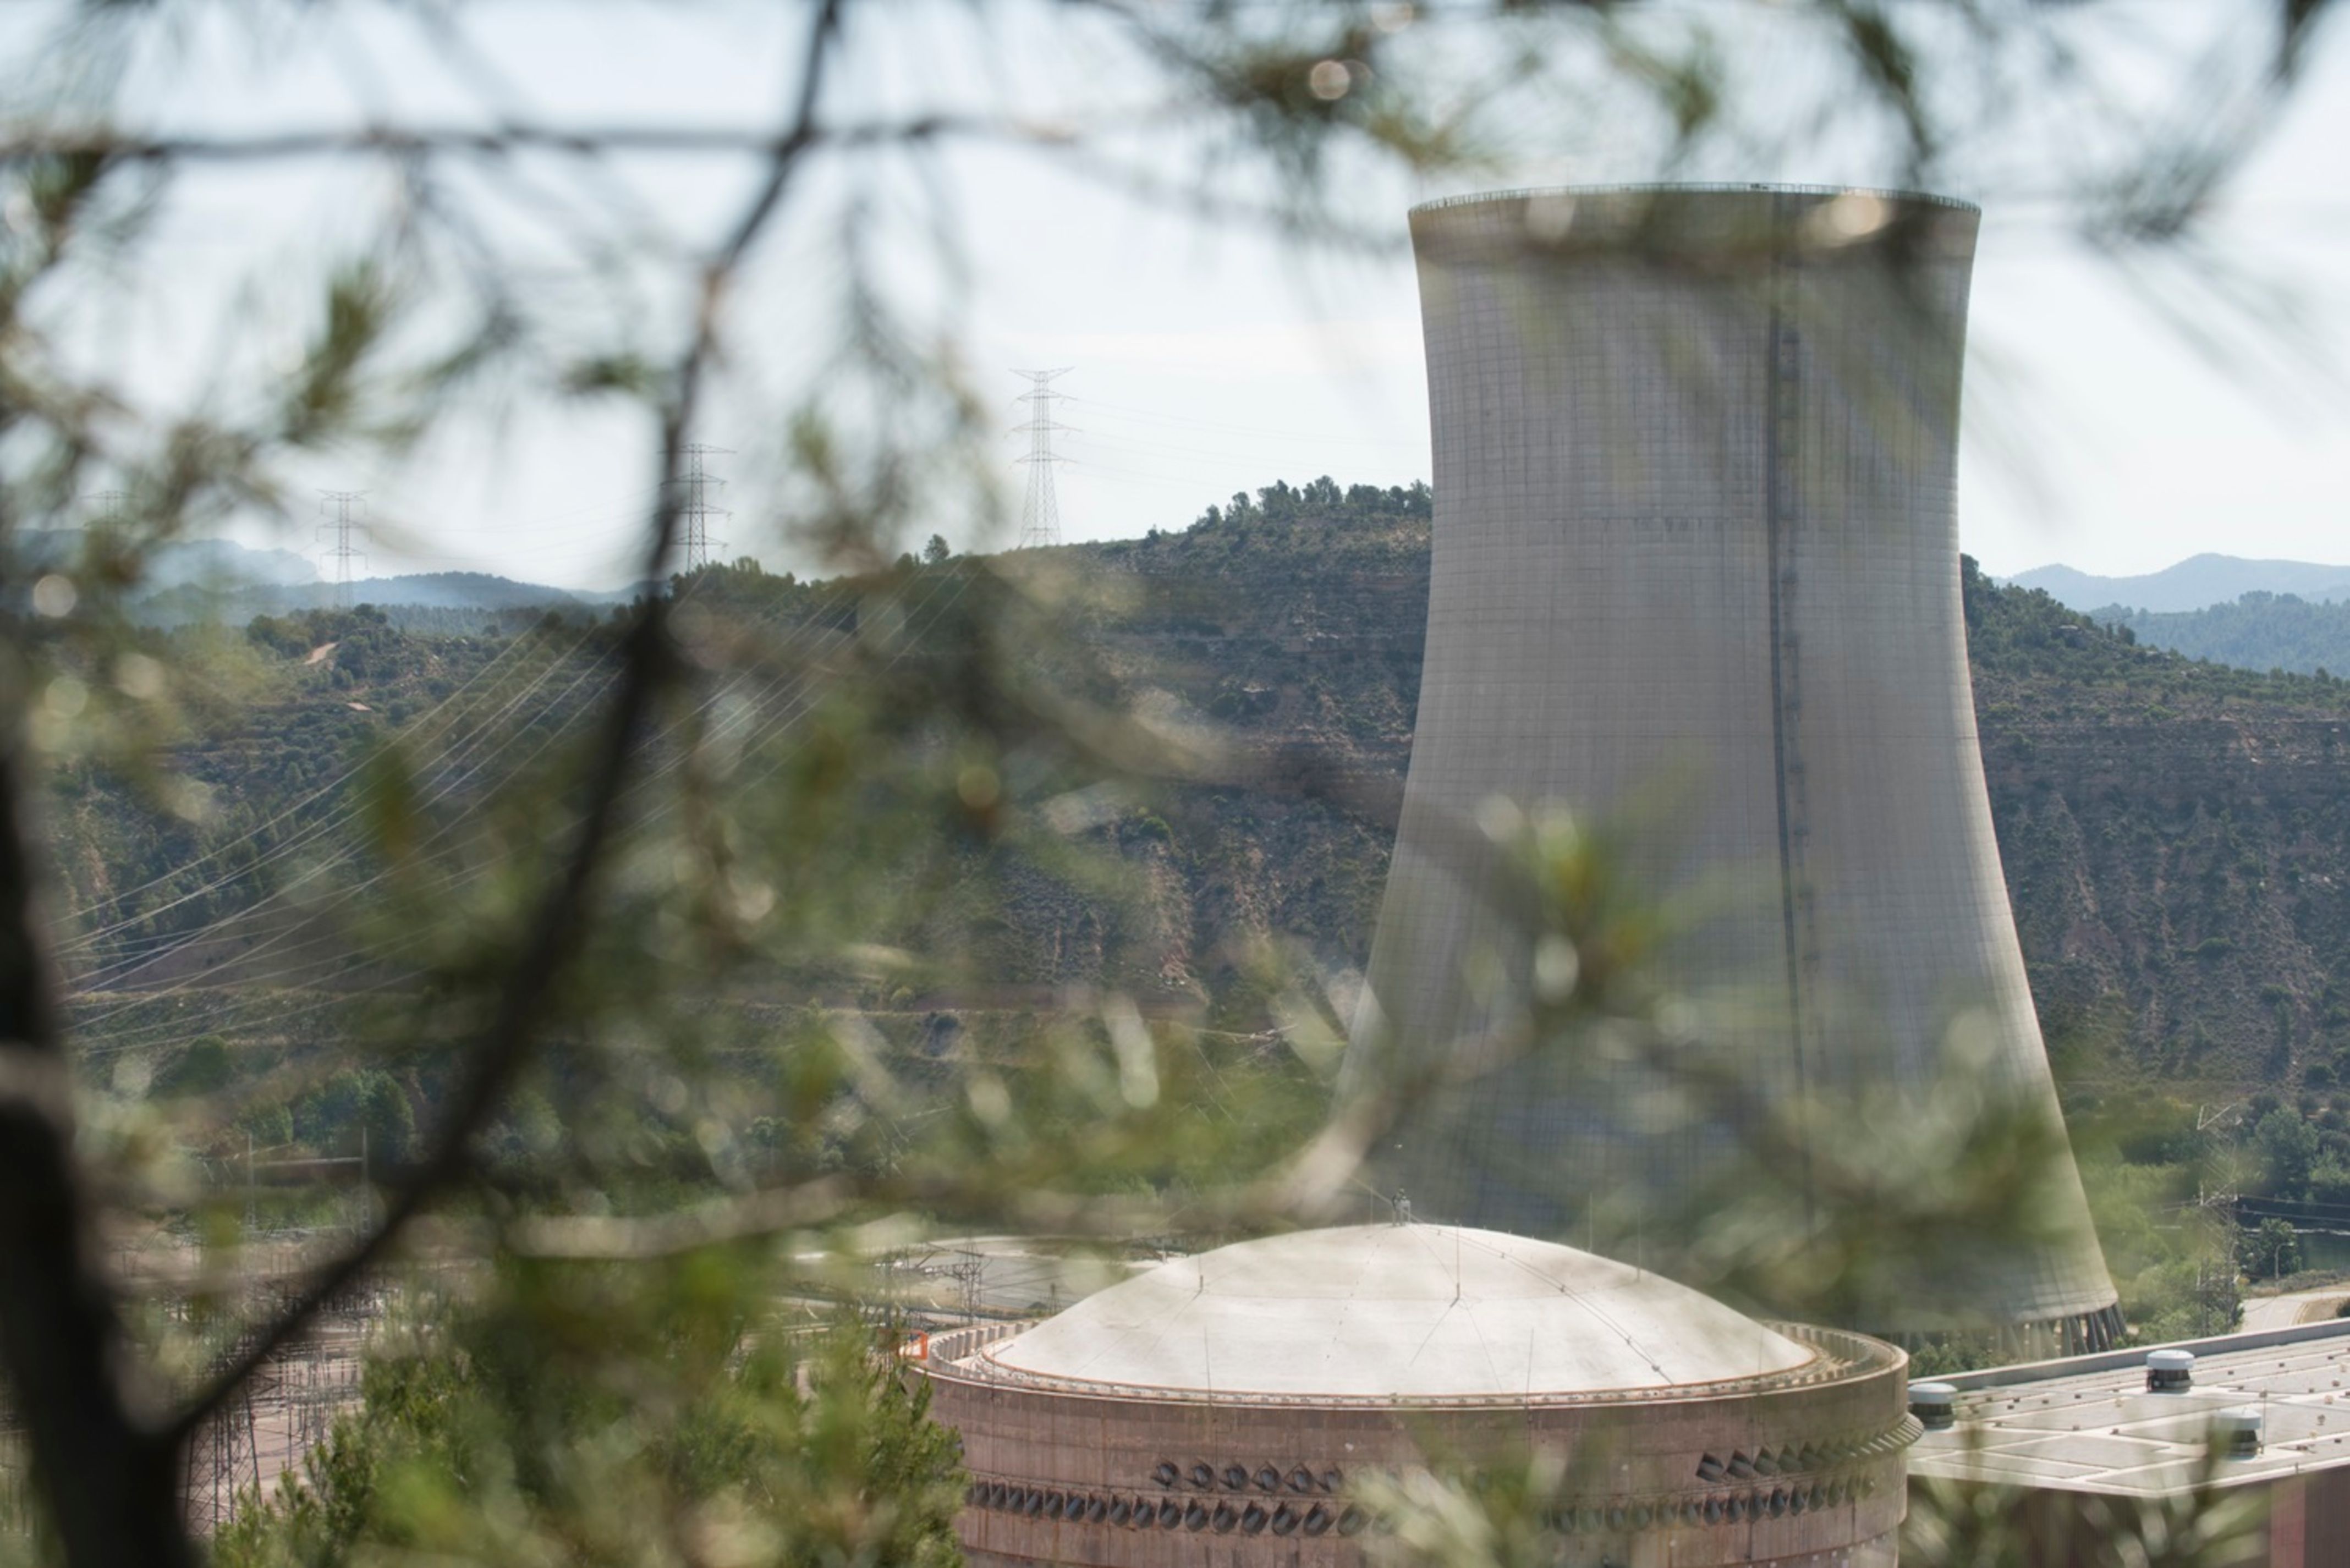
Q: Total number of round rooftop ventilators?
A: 3